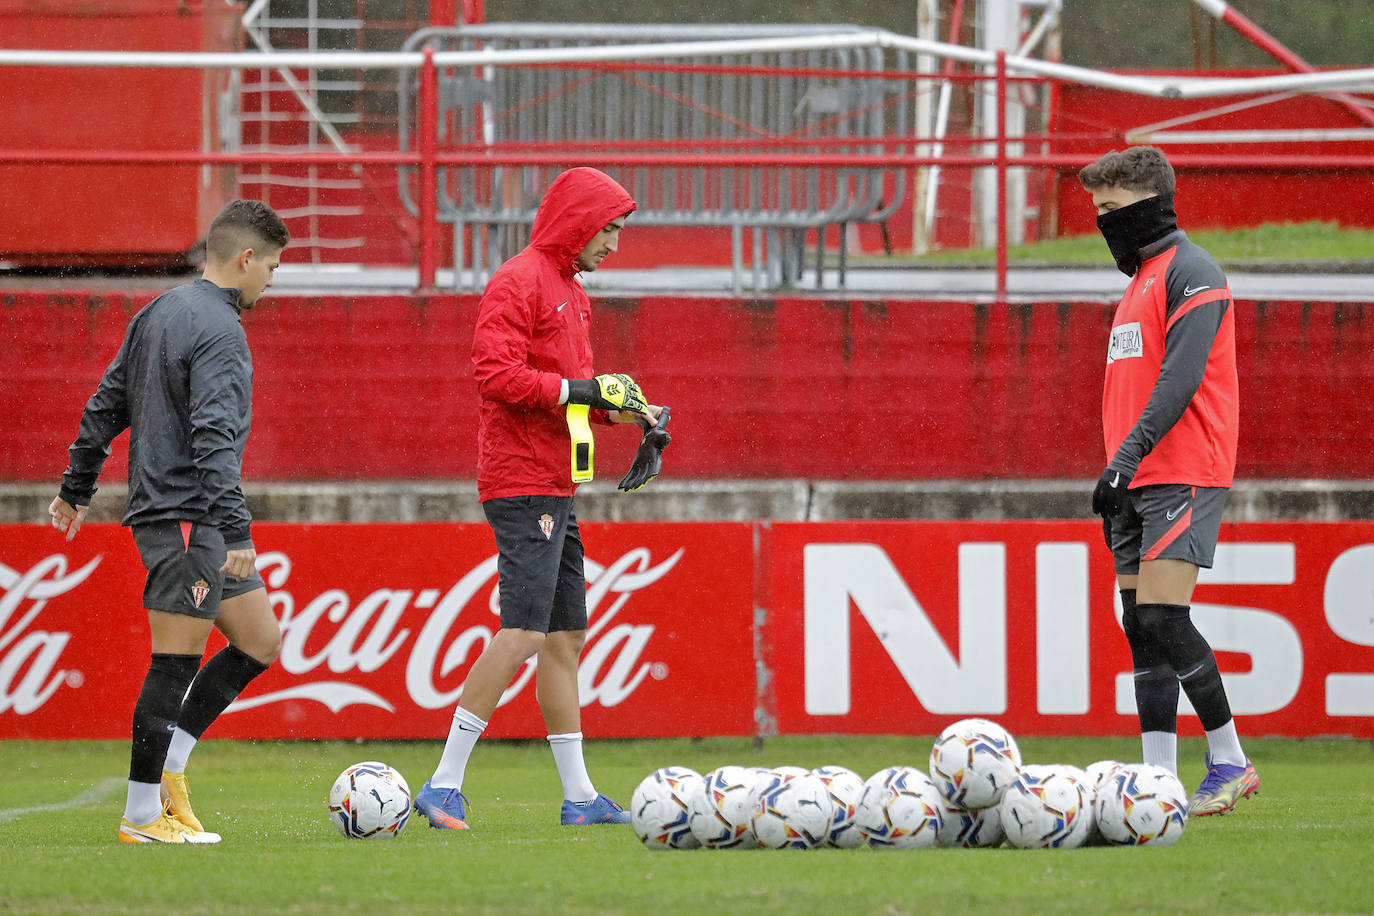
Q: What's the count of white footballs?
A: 13